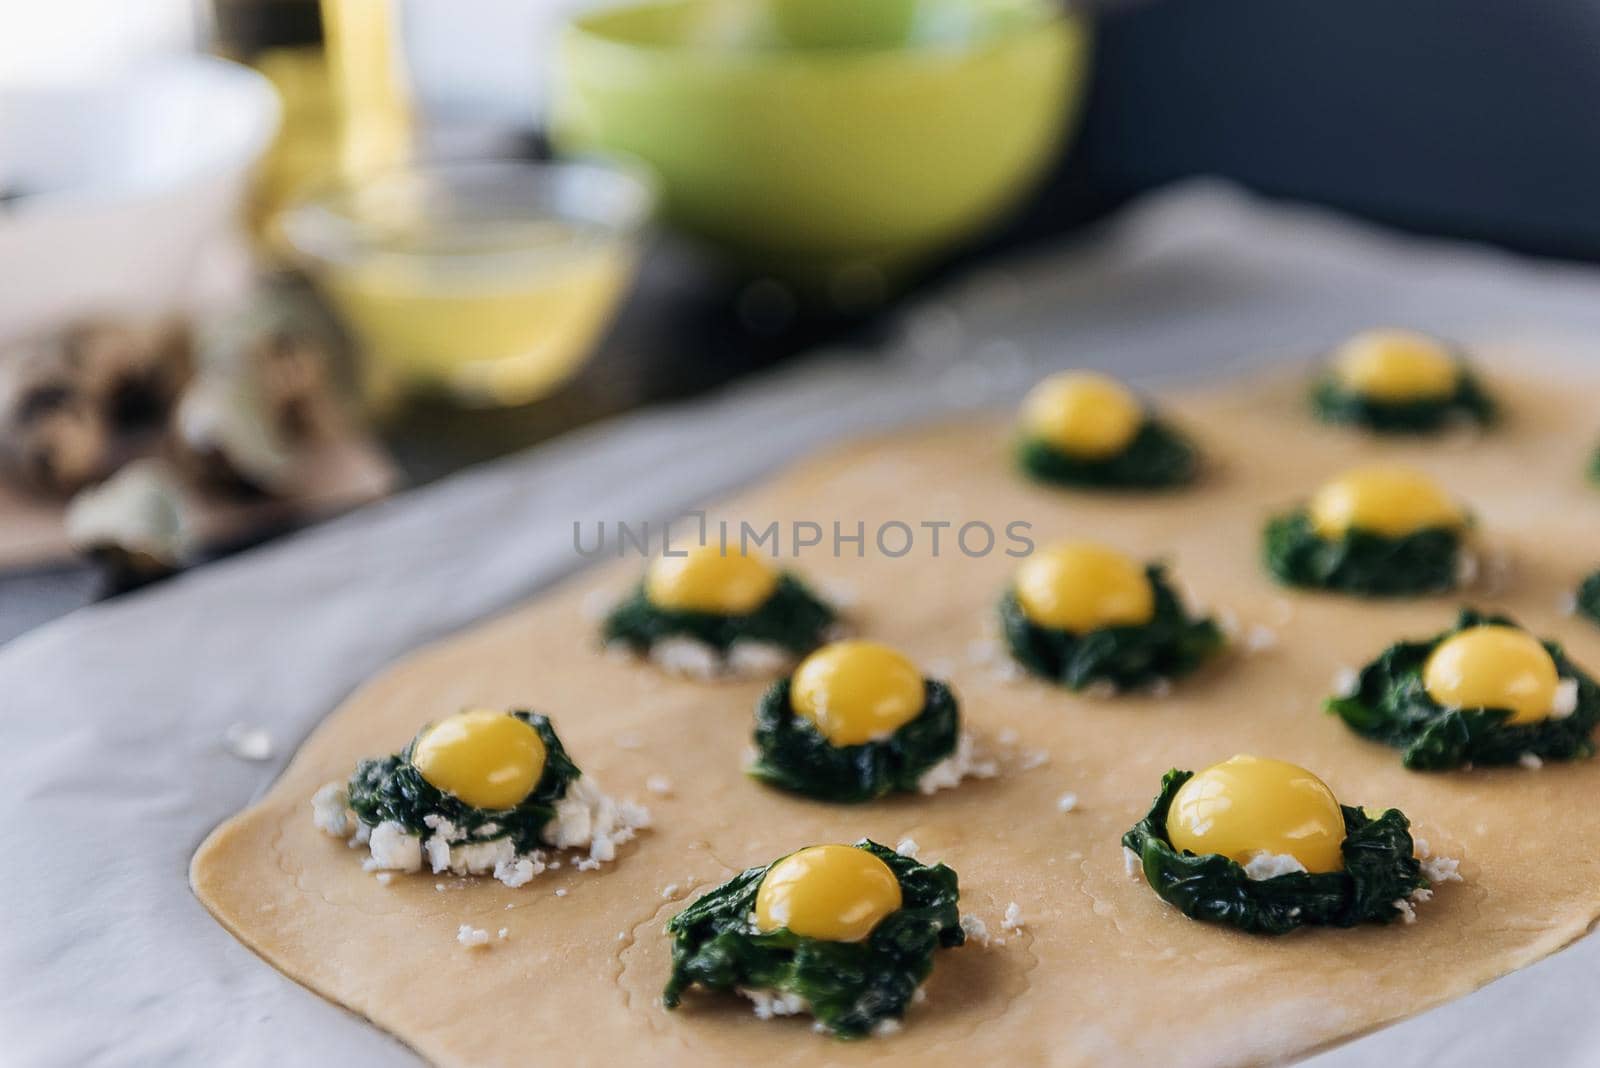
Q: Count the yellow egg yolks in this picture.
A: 10